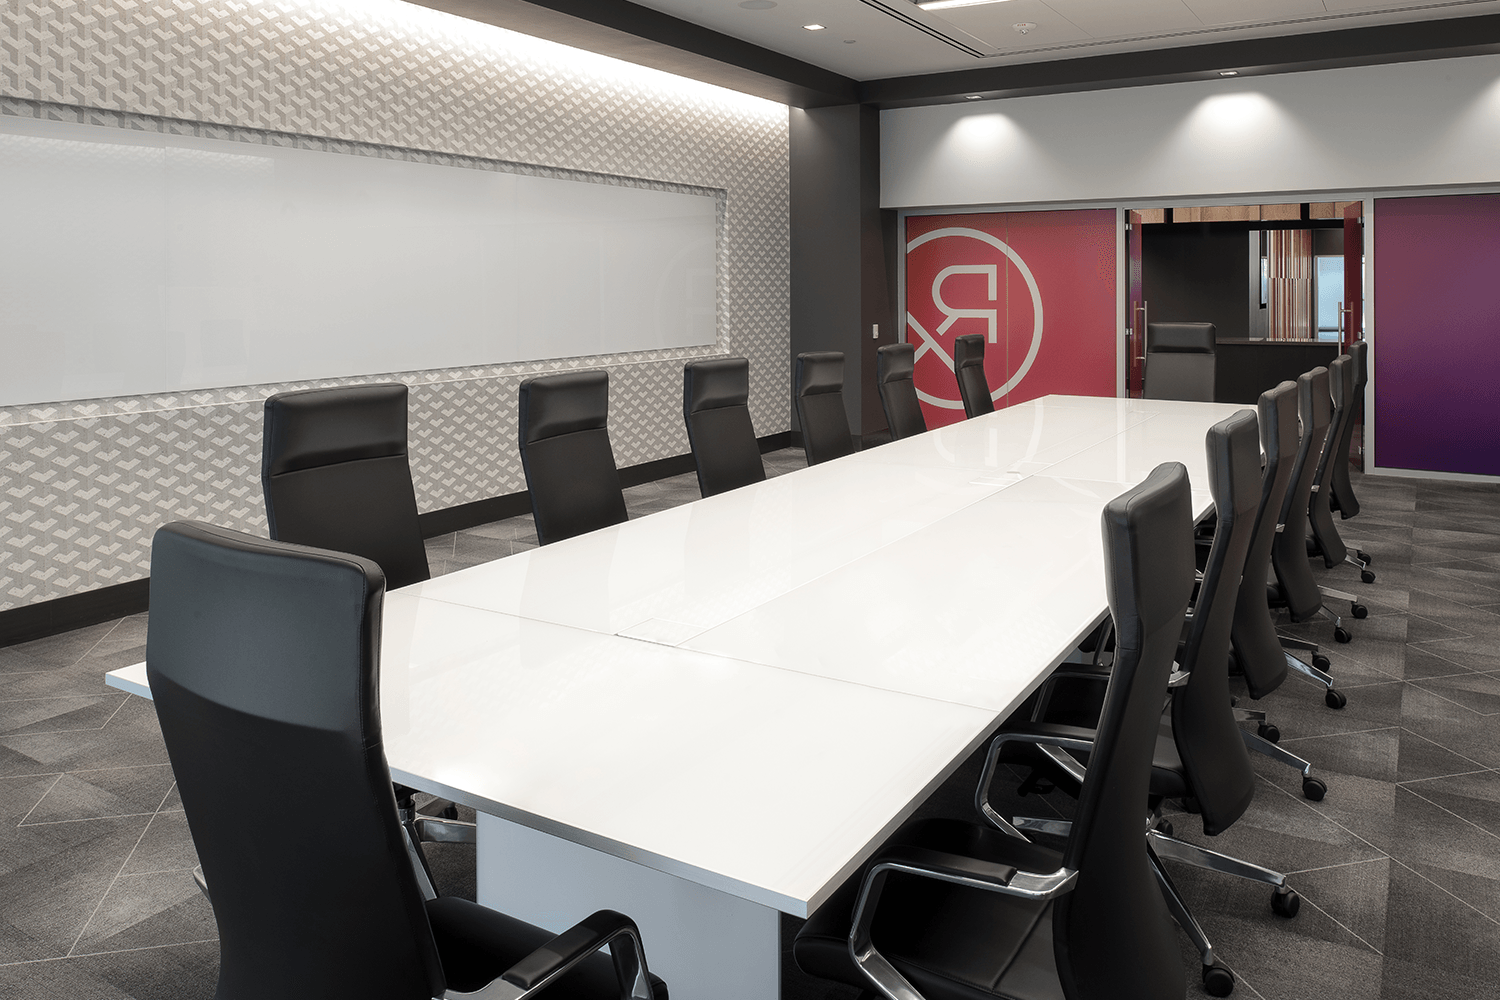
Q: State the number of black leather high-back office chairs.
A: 14